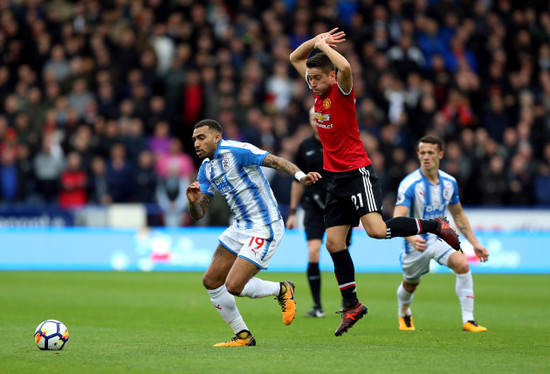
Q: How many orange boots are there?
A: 4